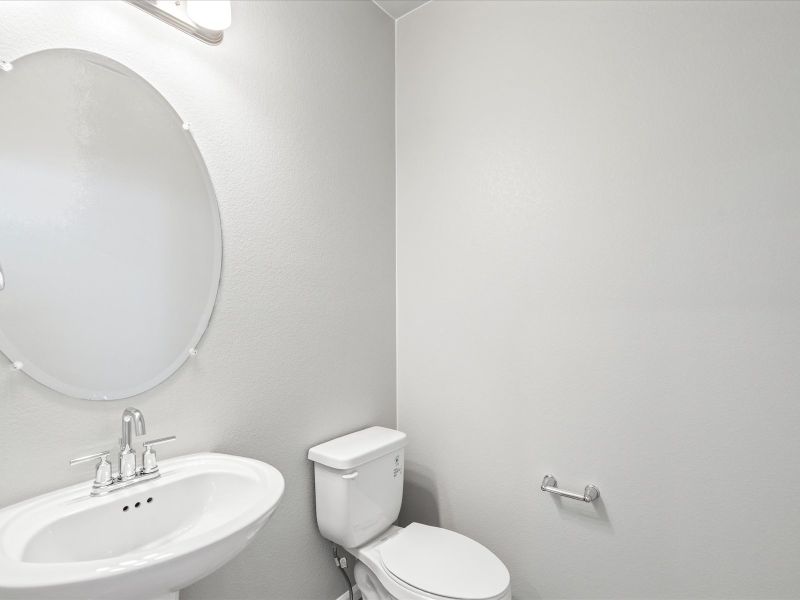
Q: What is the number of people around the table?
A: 0